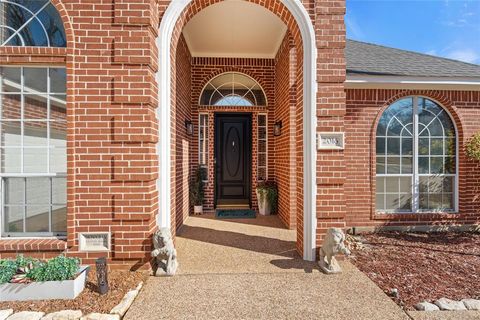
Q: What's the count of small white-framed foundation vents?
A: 1